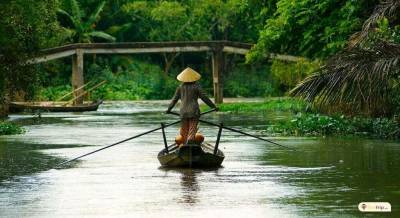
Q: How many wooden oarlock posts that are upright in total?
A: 2